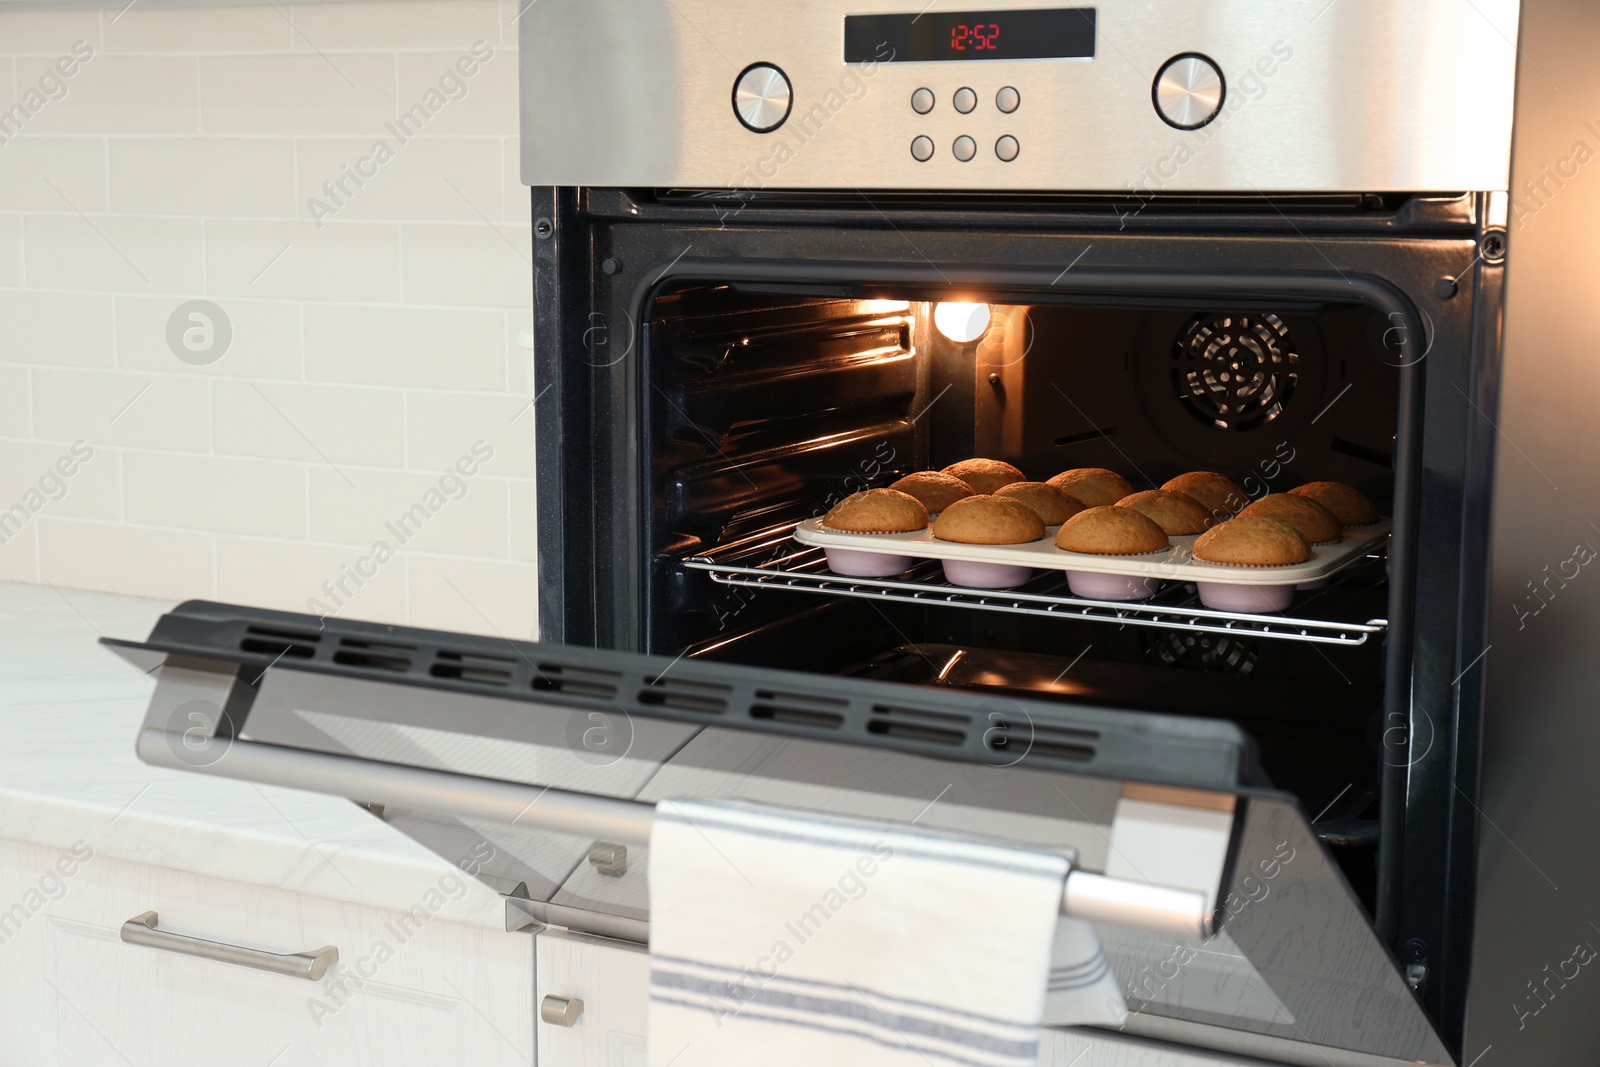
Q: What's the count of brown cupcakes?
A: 12